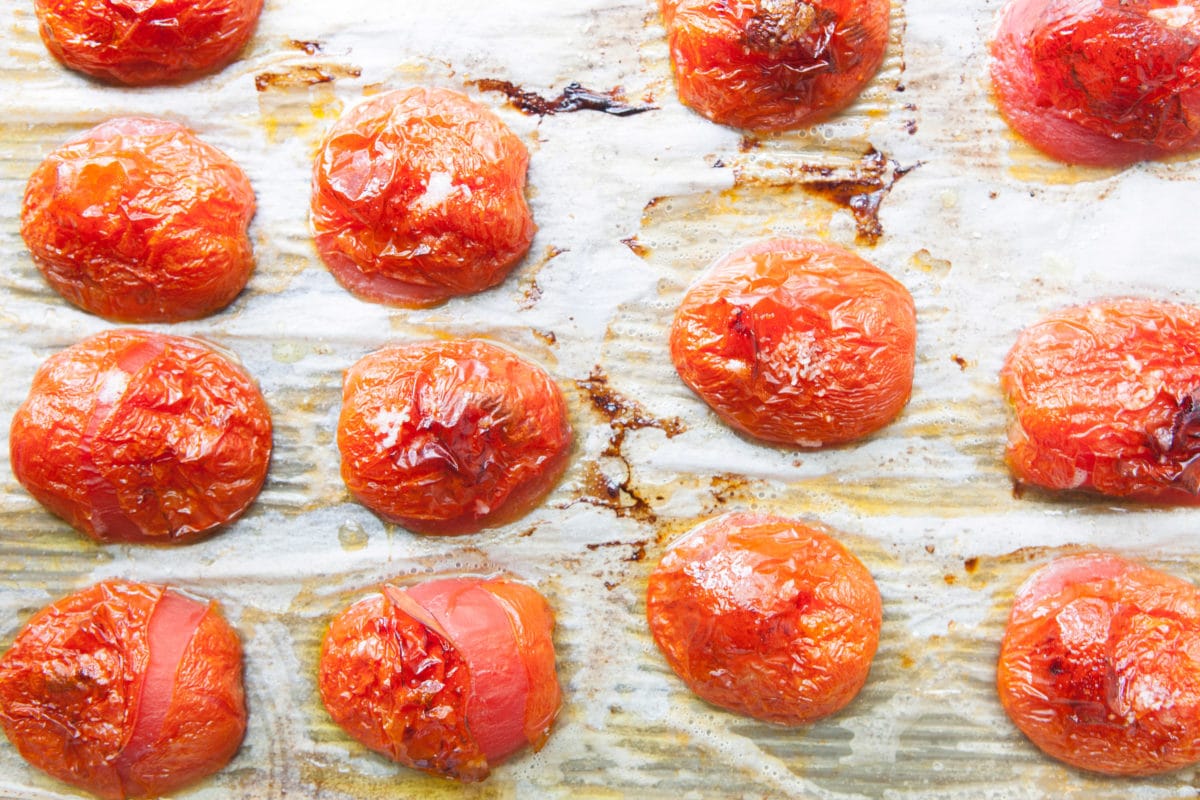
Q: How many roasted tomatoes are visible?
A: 13